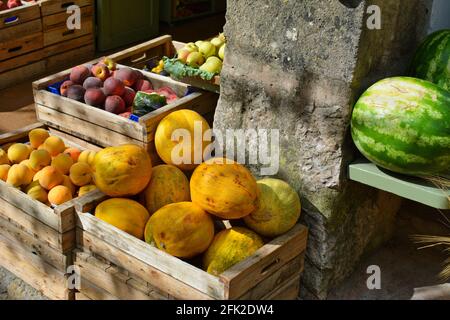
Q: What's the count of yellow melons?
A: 8